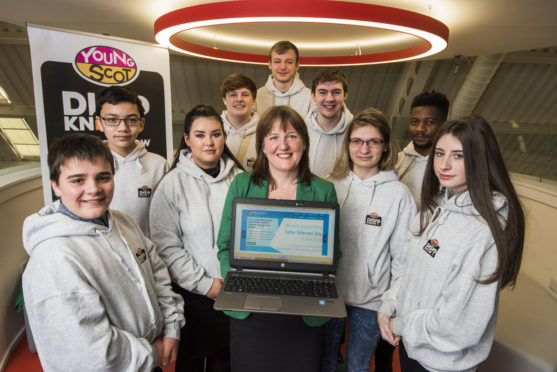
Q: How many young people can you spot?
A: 9